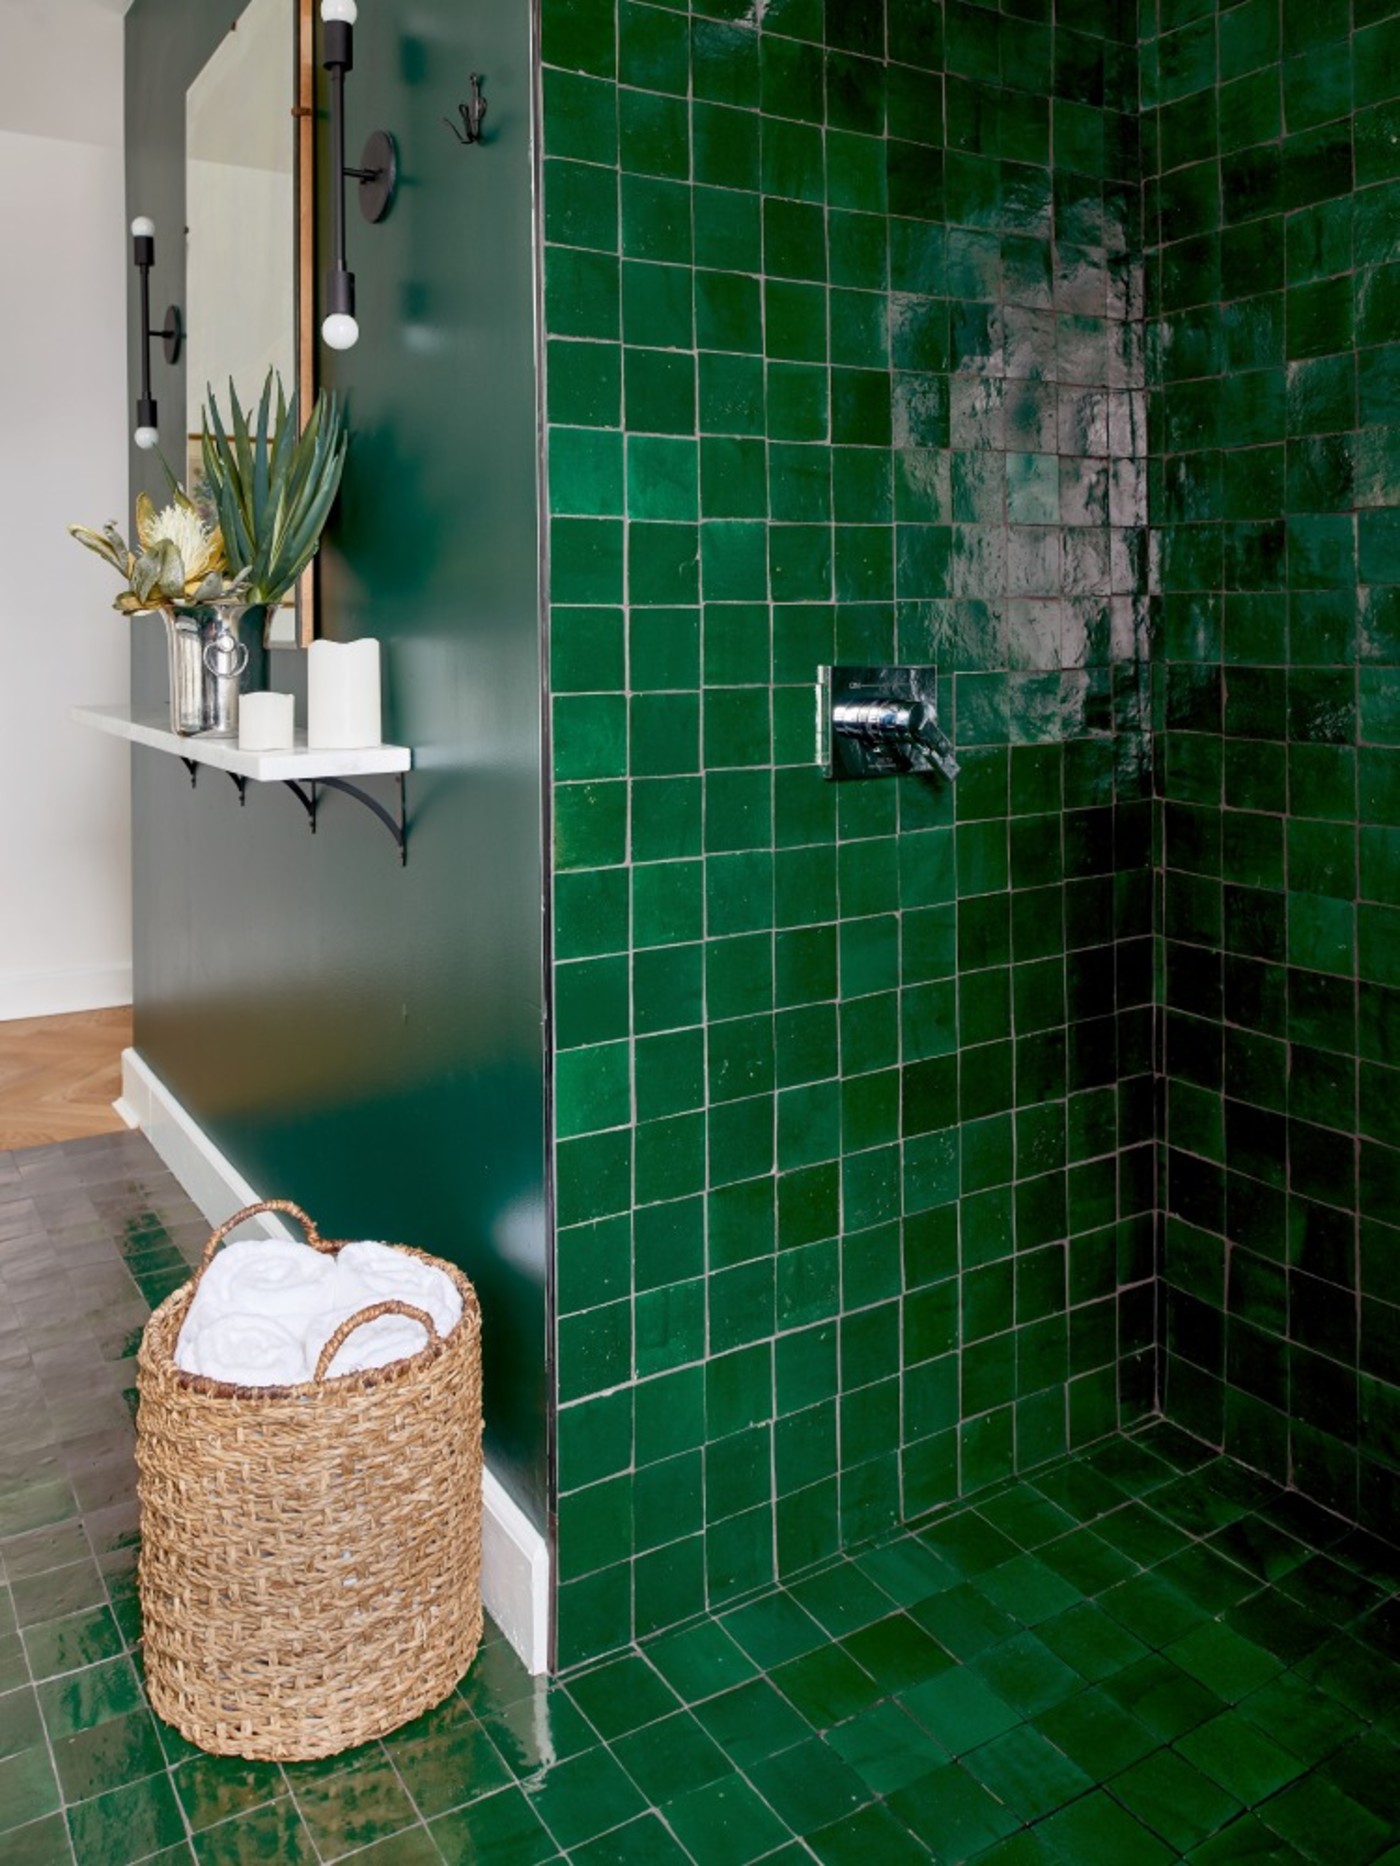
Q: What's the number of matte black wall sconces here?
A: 2